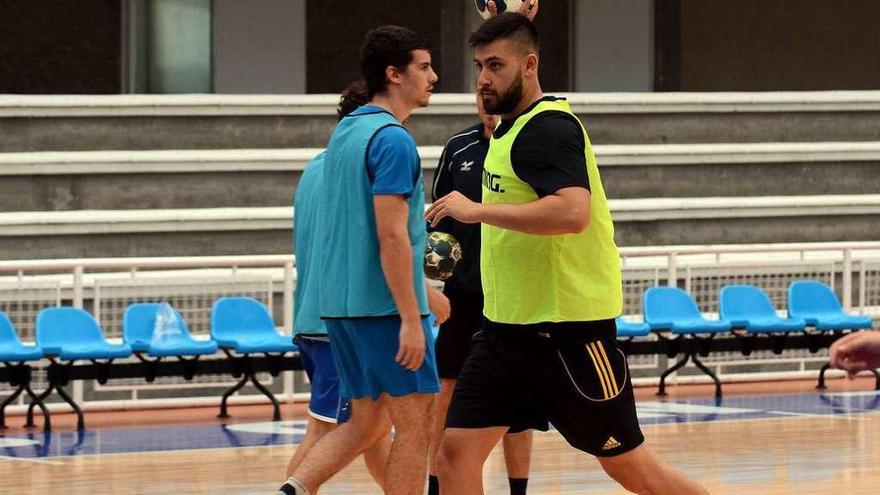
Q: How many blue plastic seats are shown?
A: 8